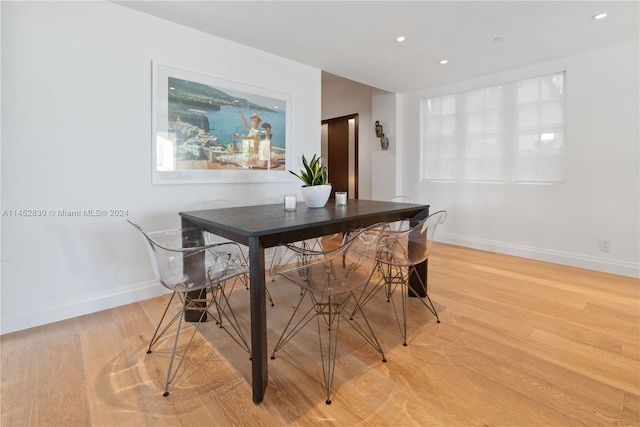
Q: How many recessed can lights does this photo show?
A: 3